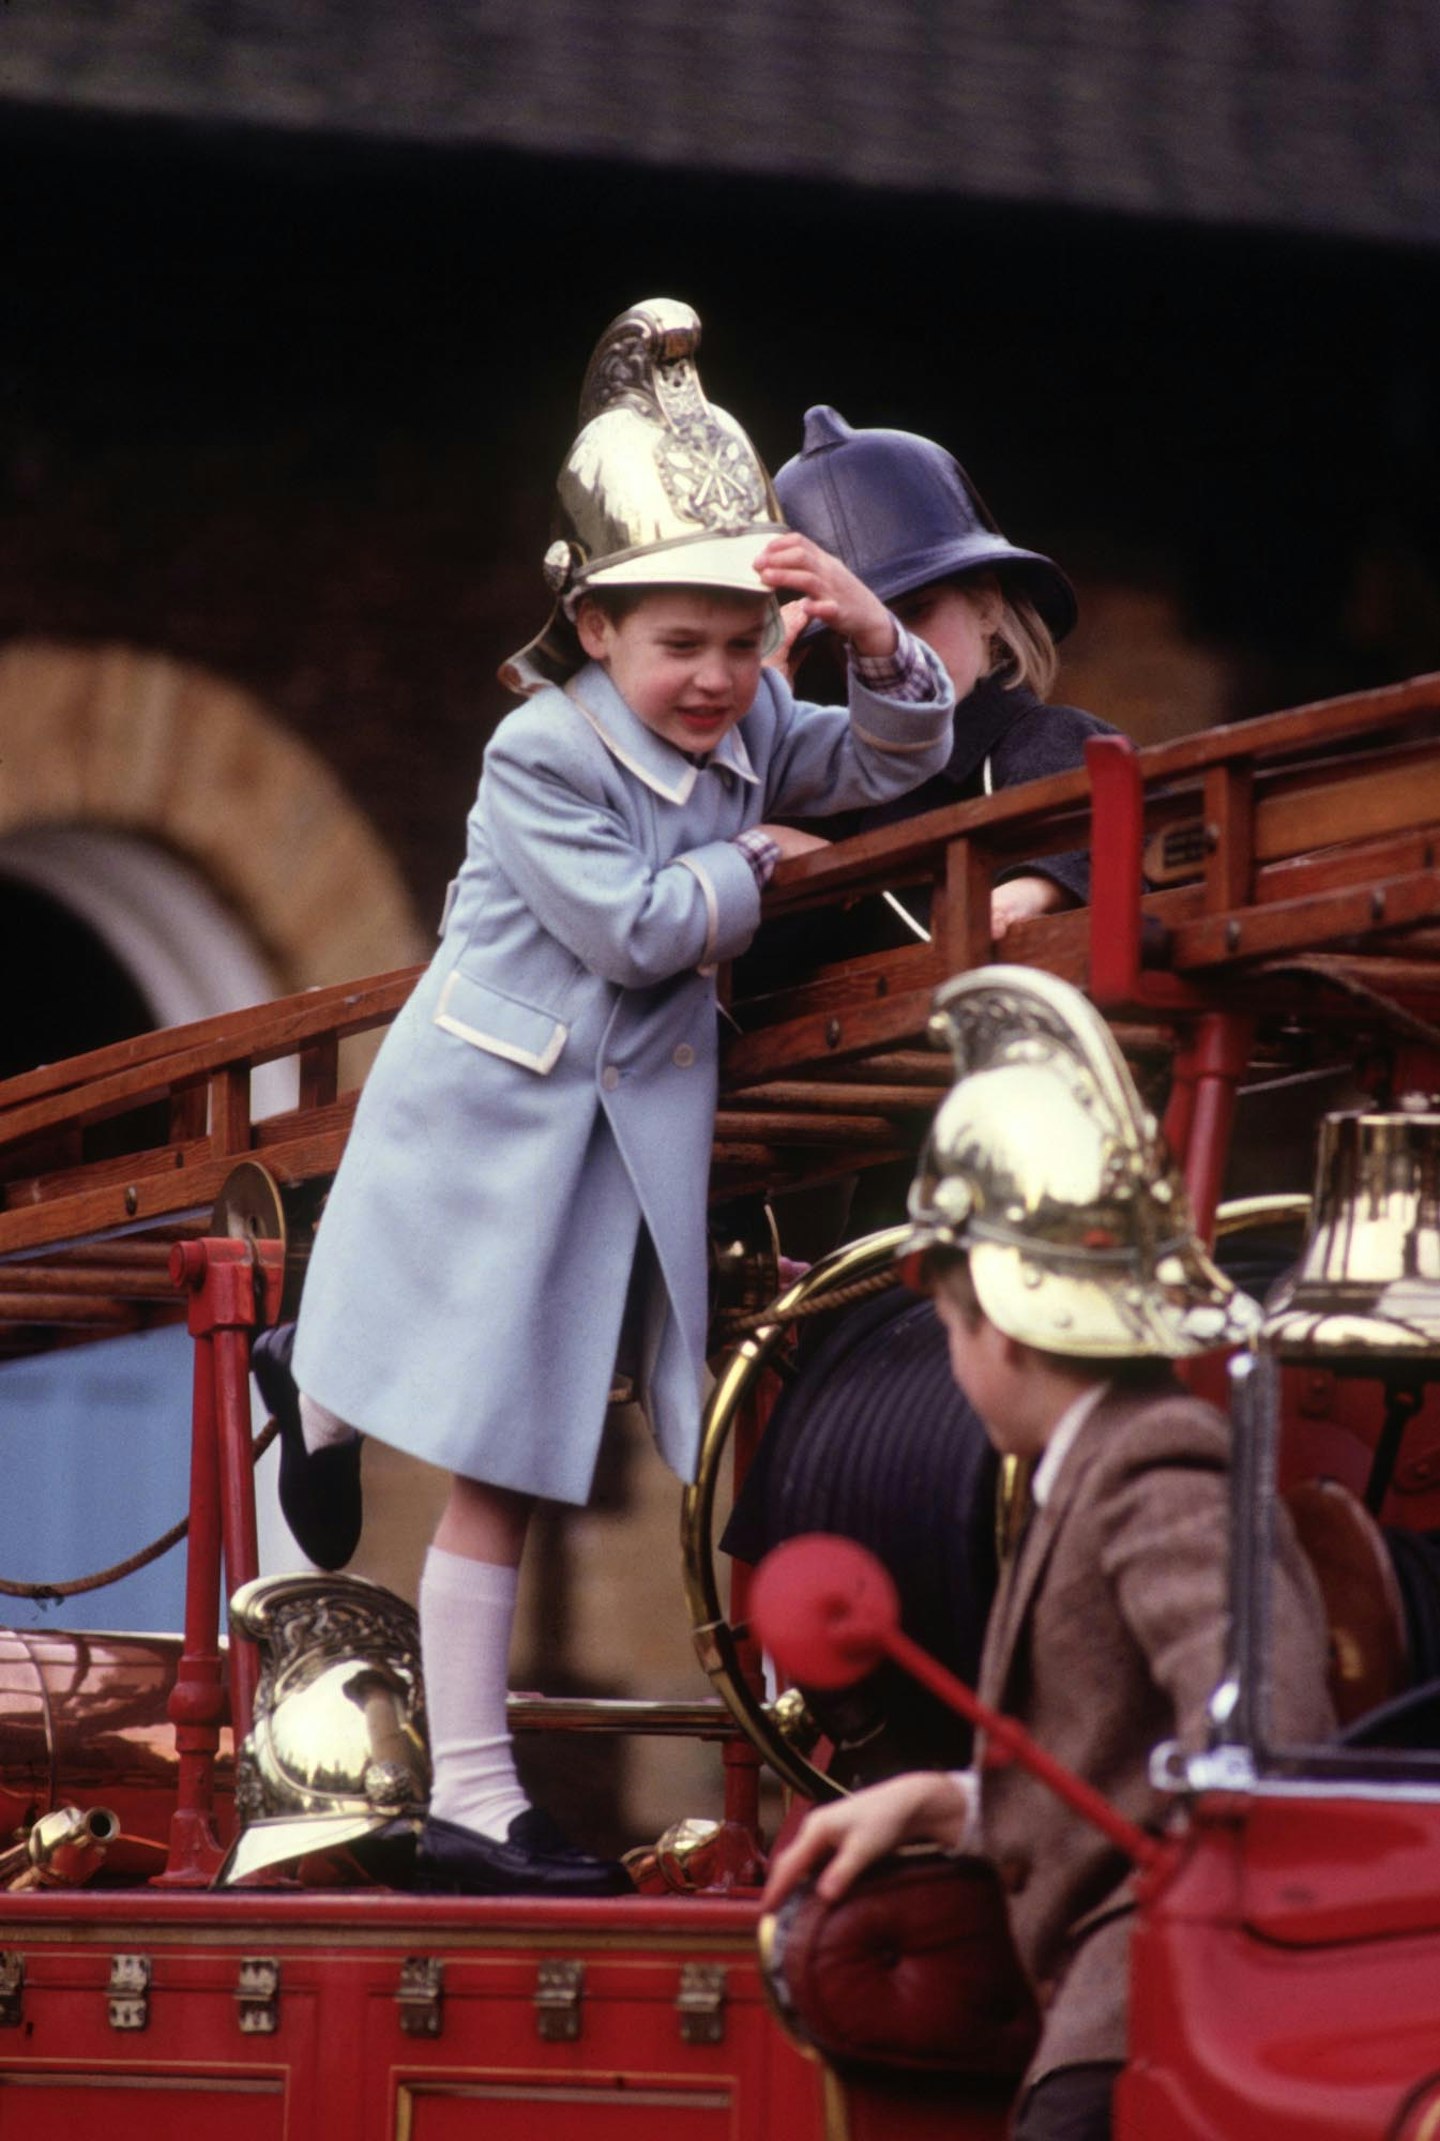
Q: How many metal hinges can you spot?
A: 6